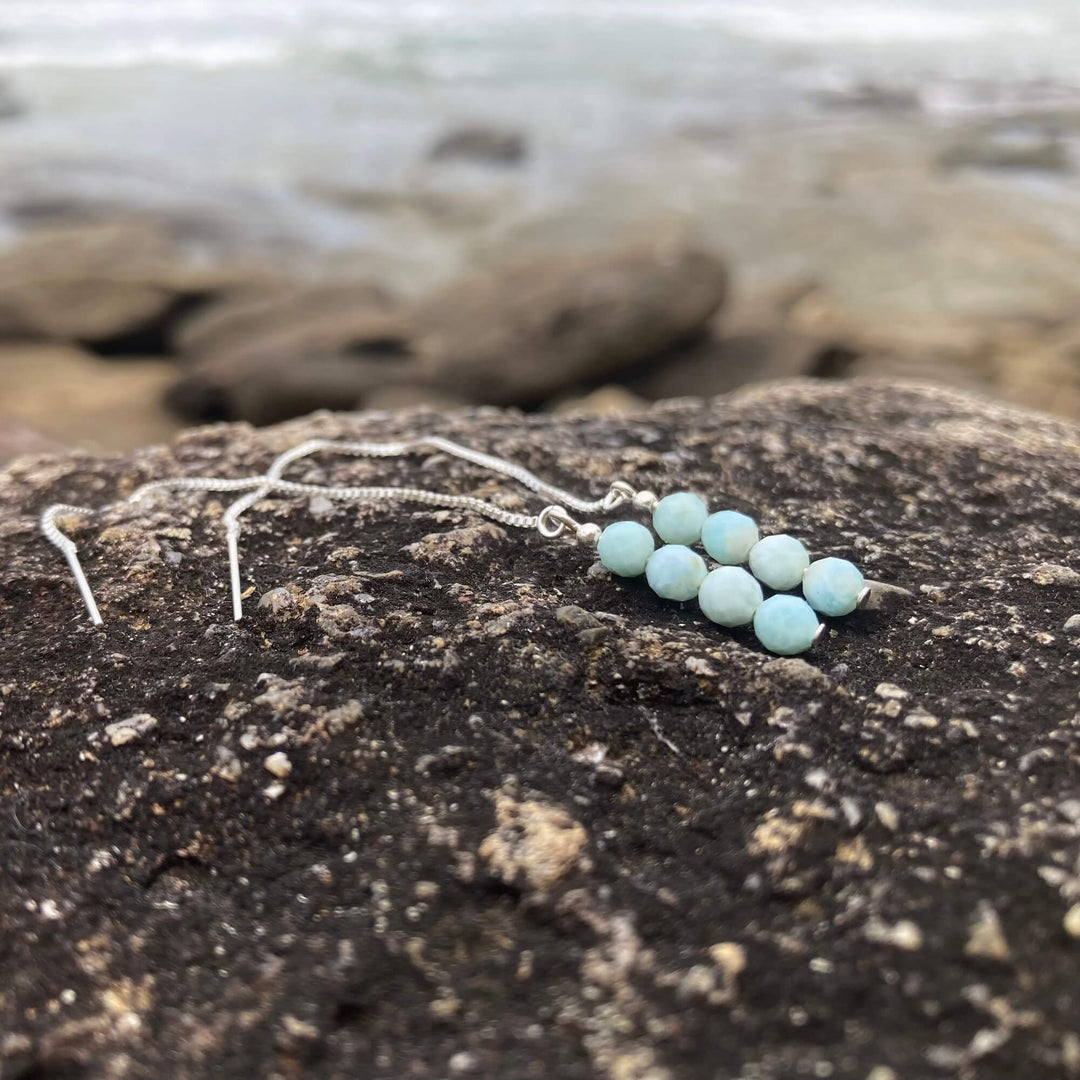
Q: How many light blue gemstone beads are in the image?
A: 8